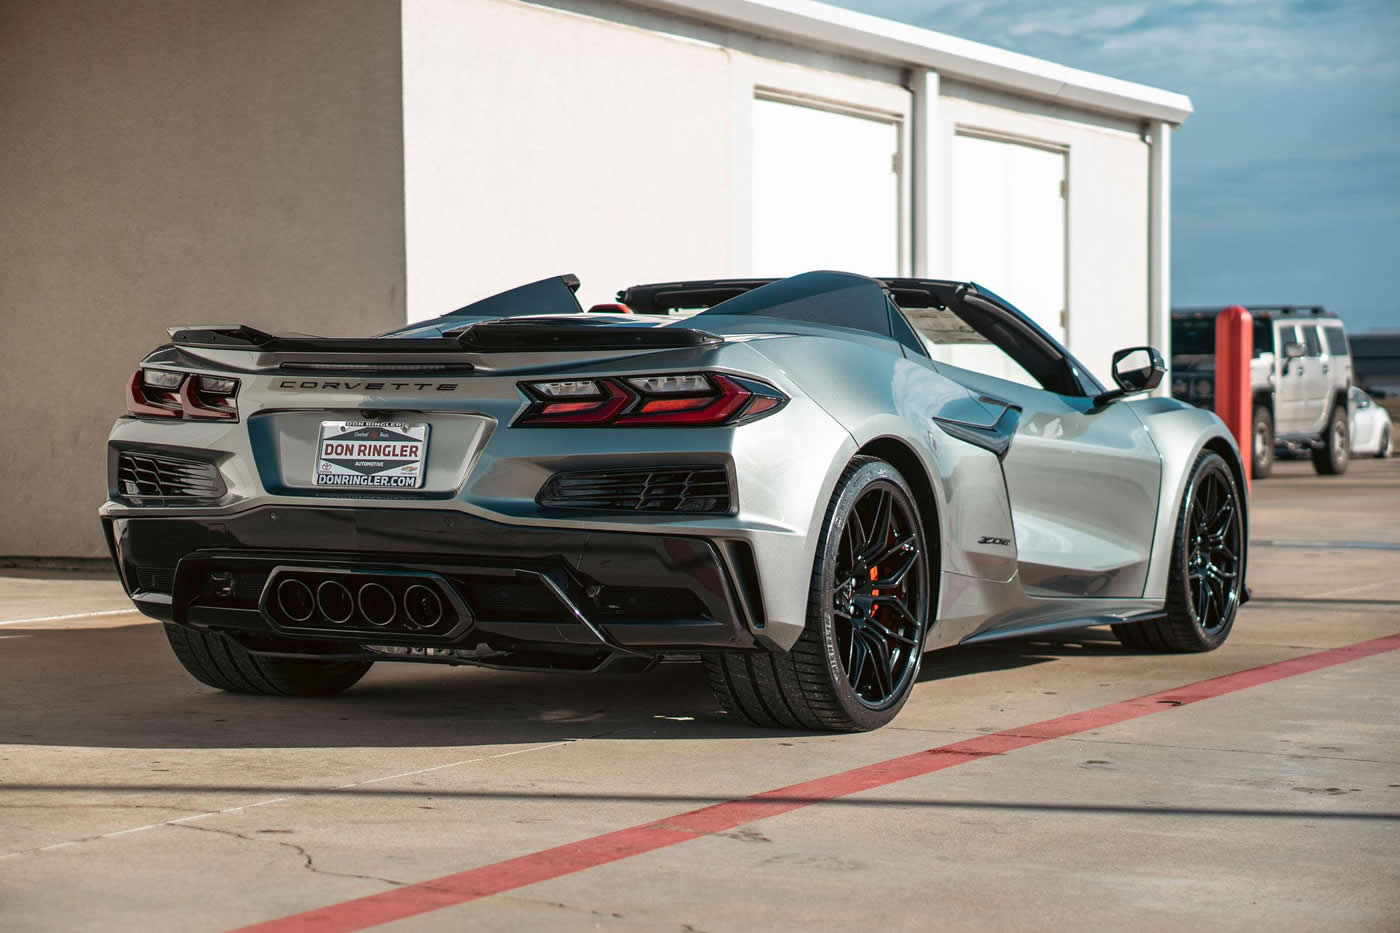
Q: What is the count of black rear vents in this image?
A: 2